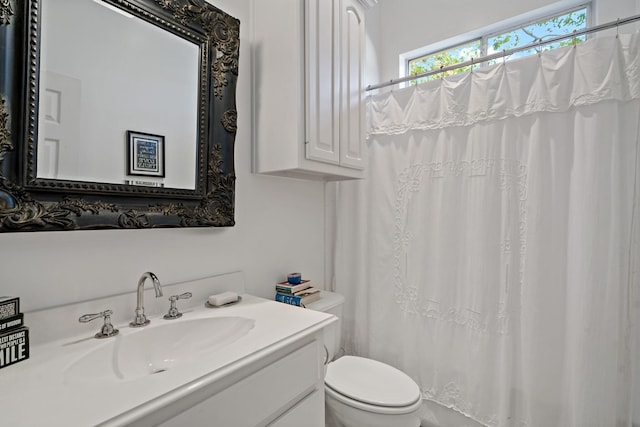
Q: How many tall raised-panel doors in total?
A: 2